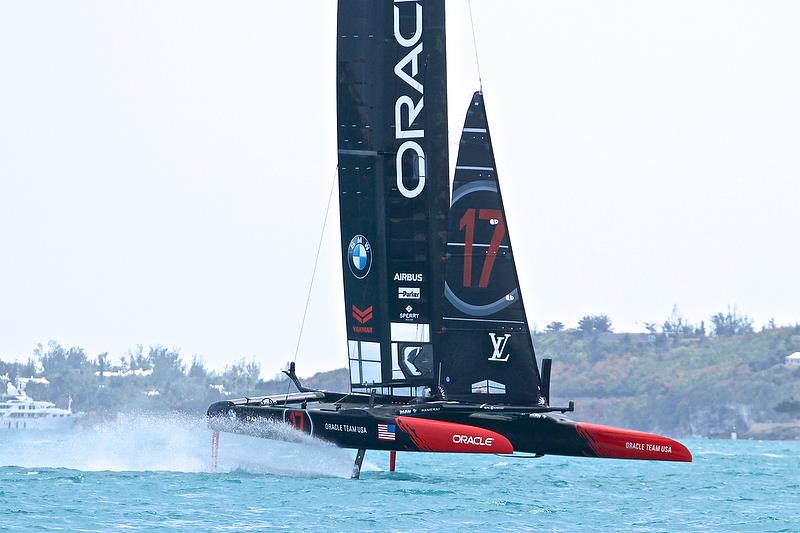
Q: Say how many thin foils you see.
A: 3